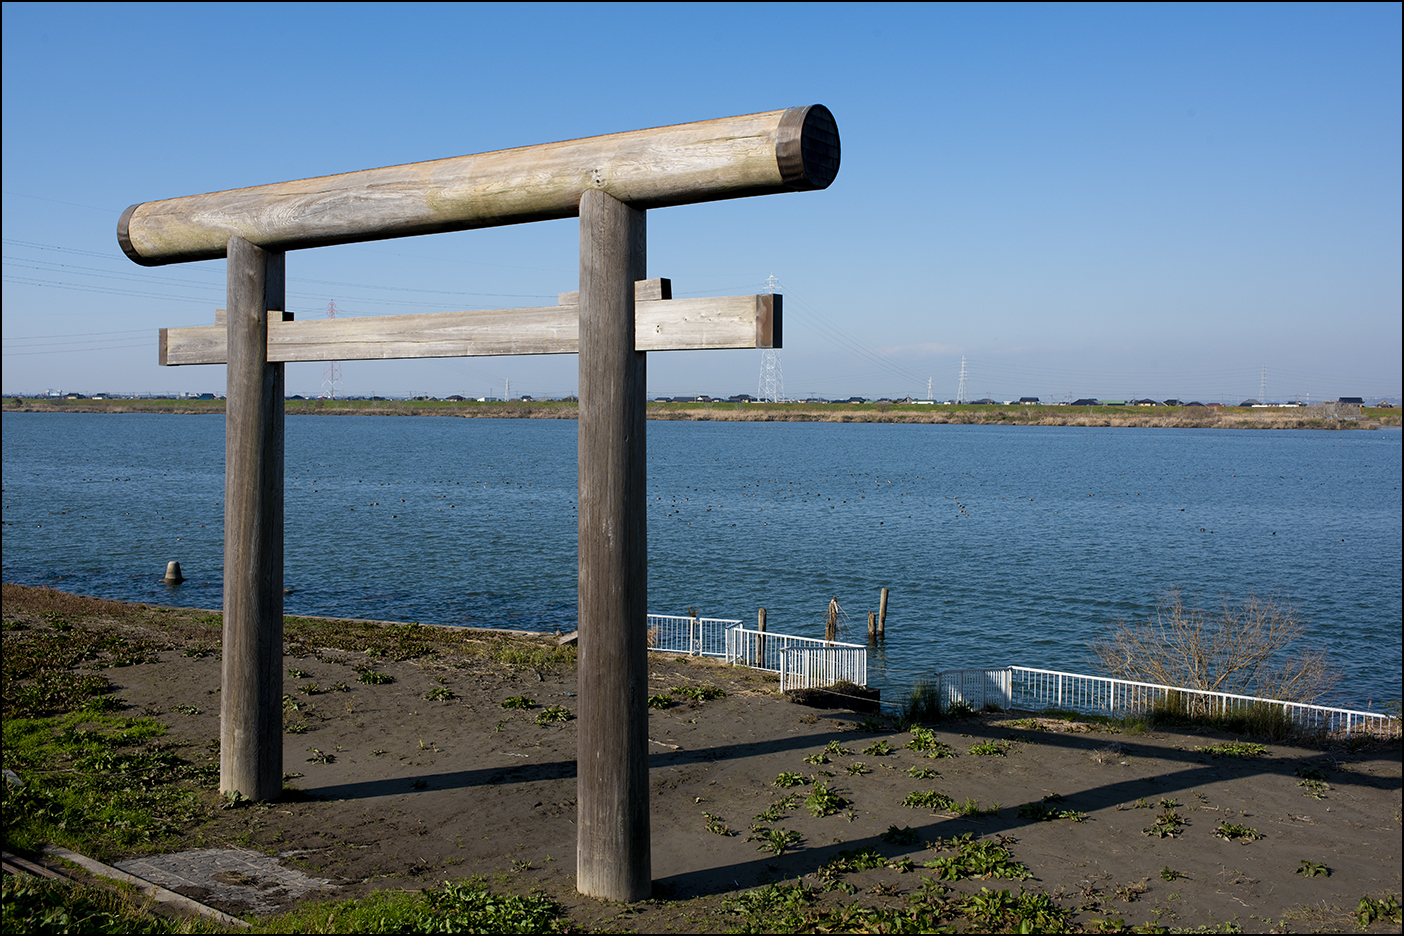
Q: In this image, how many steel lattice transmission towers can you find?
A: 6